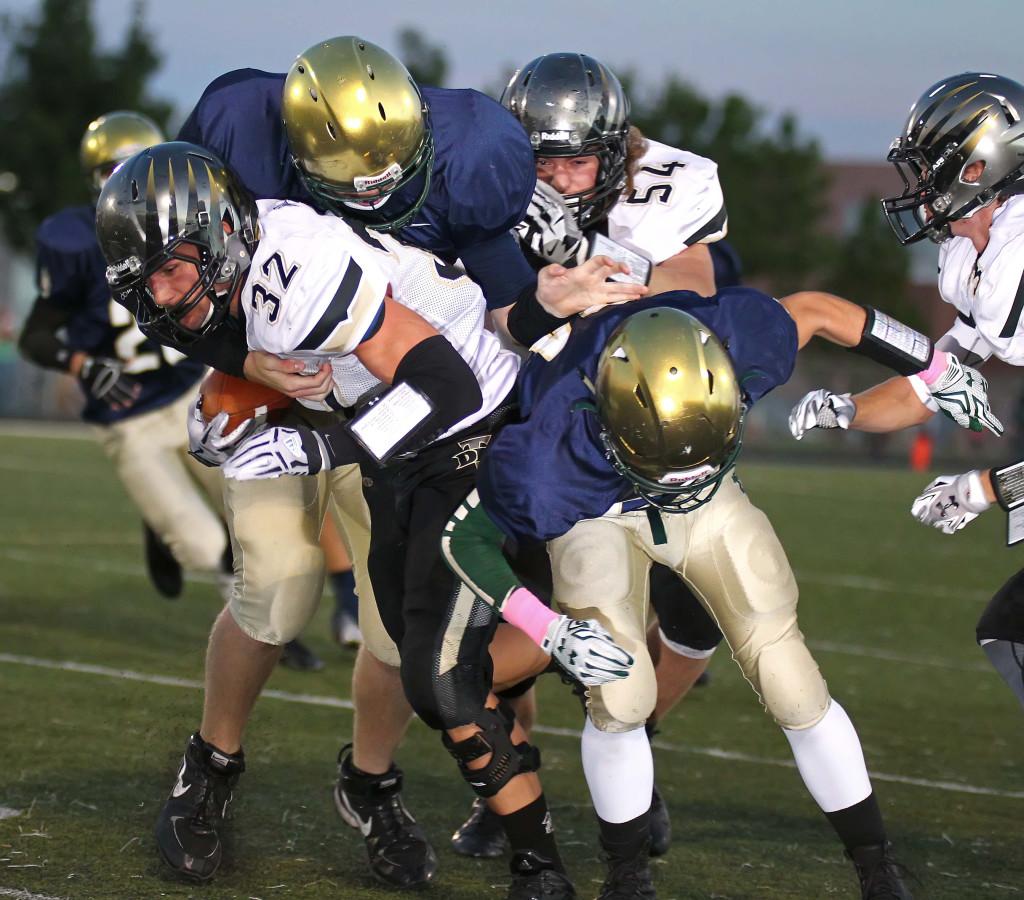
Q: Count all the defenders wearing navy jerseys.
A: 3